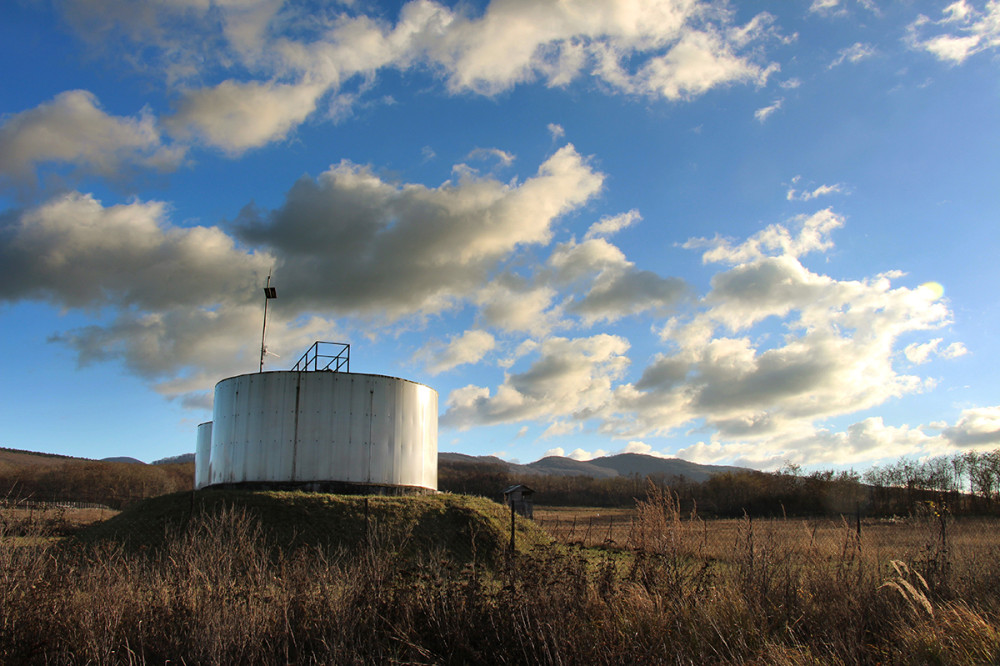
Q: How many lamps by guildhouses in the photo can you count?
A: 0